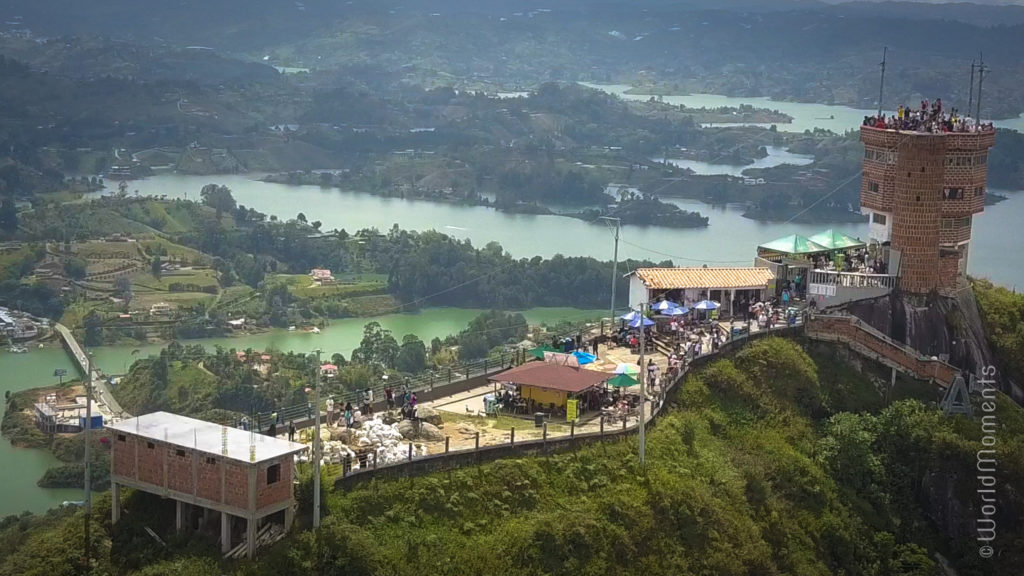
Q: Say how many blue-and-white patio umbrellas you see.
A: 5